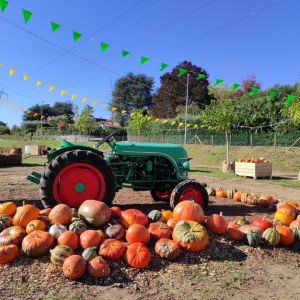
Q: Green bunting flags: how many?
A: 15